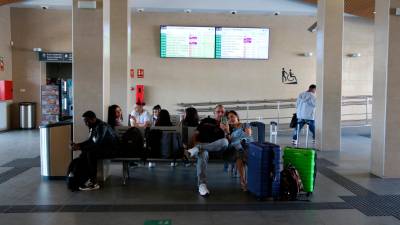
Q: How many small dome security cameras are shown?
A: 5